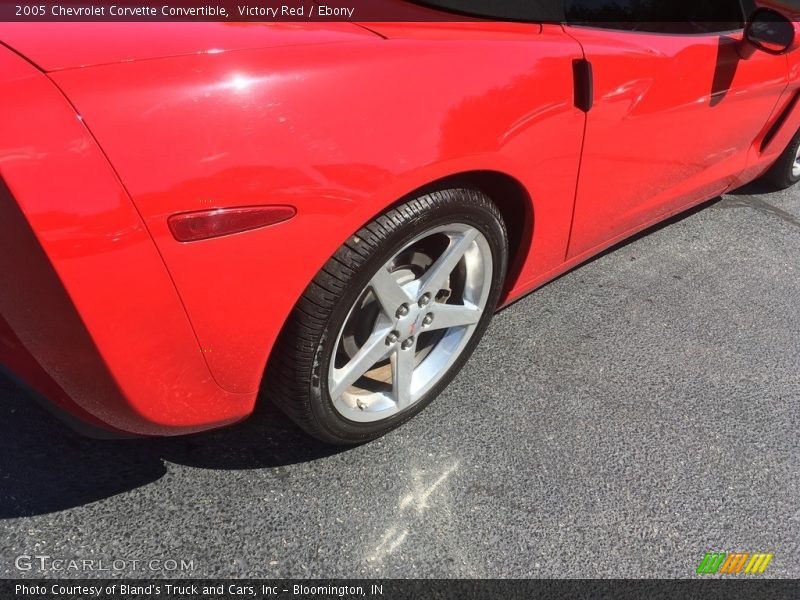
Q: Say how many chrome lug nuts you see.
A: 5